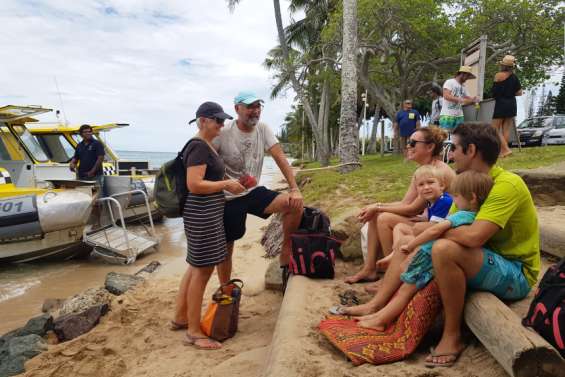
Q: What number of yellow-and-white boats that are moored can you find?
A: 2